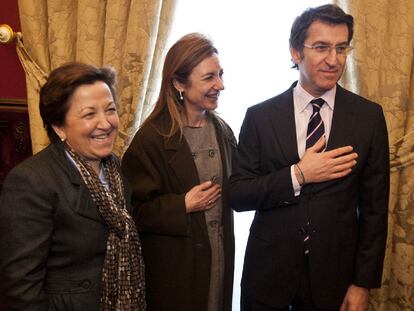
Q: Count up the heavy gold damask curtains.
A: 2